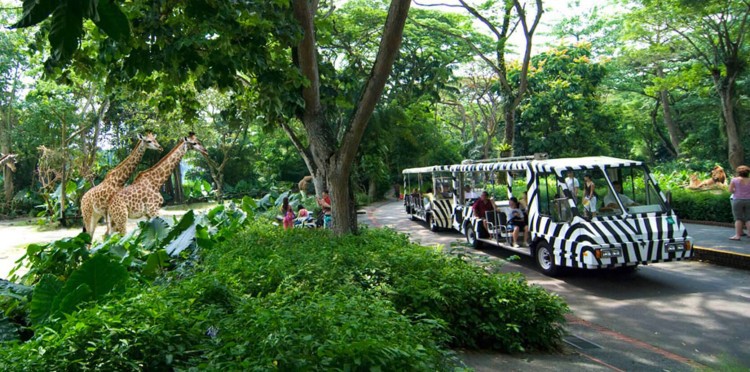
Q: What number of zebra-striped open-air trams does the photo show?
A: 2